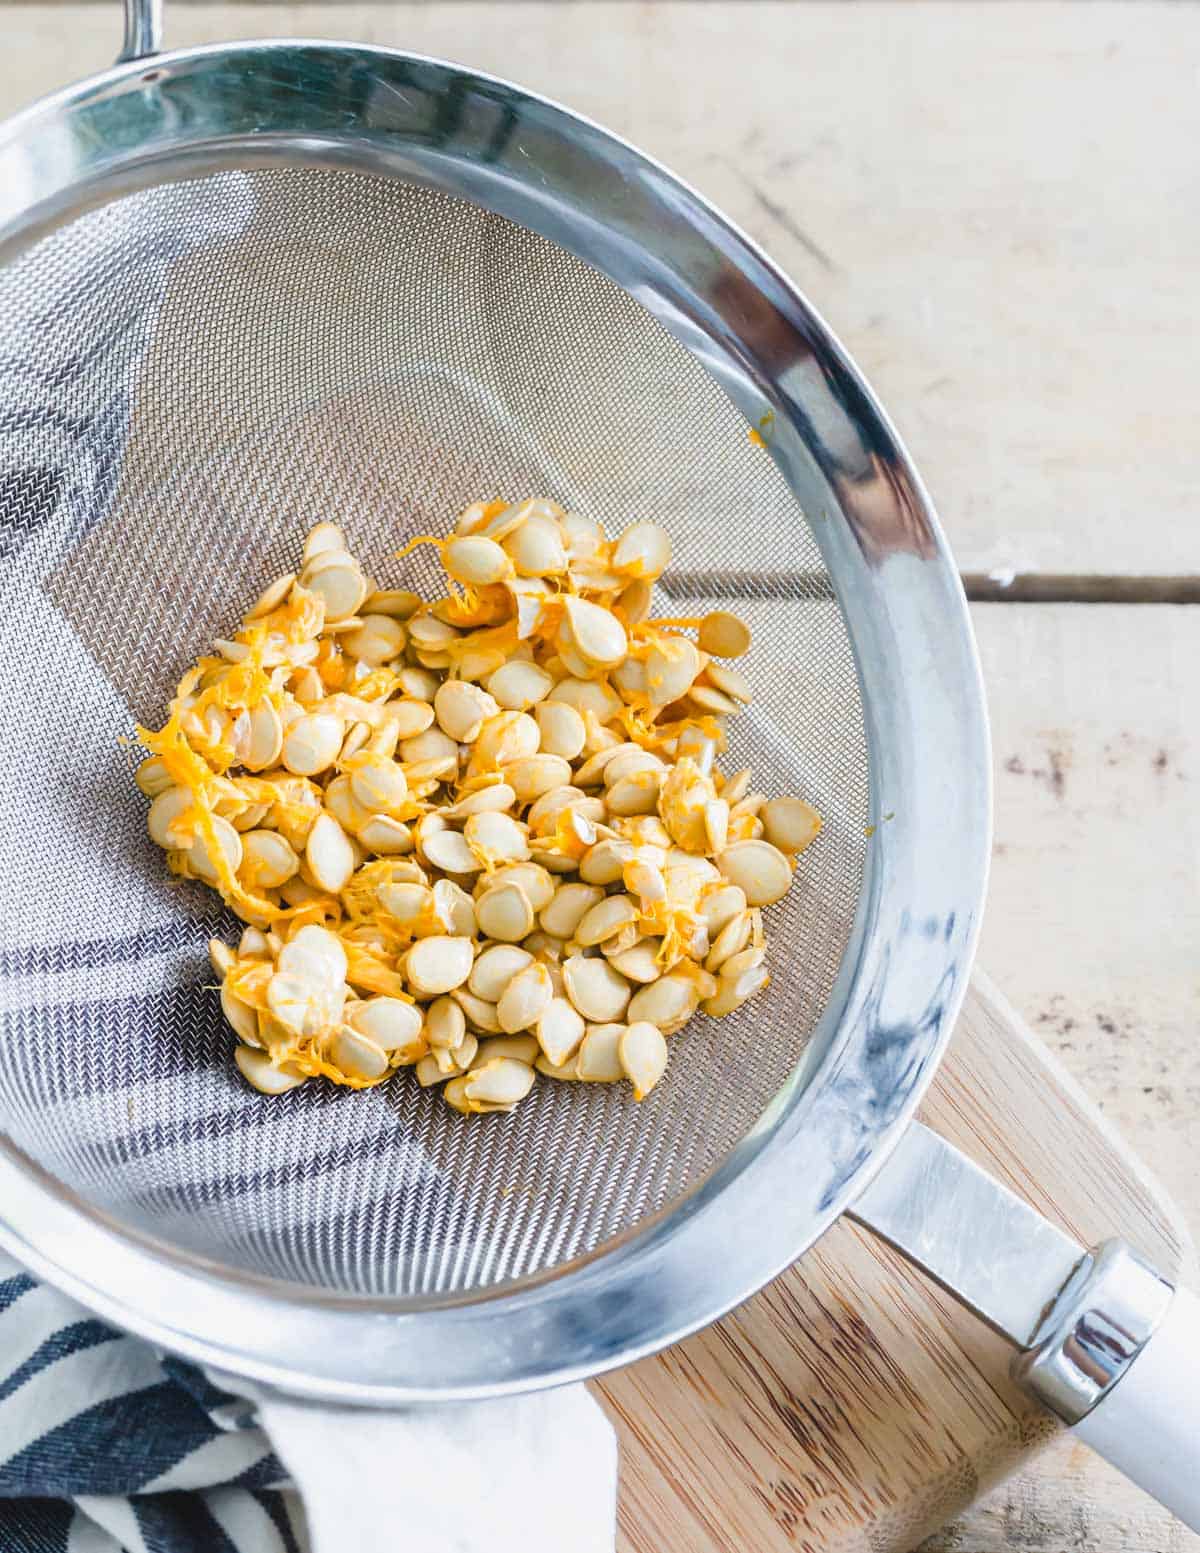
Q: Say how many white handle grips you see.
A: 1